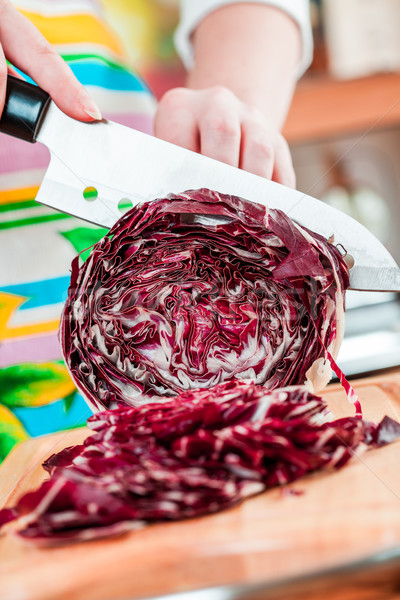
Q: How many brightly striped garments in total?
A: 1